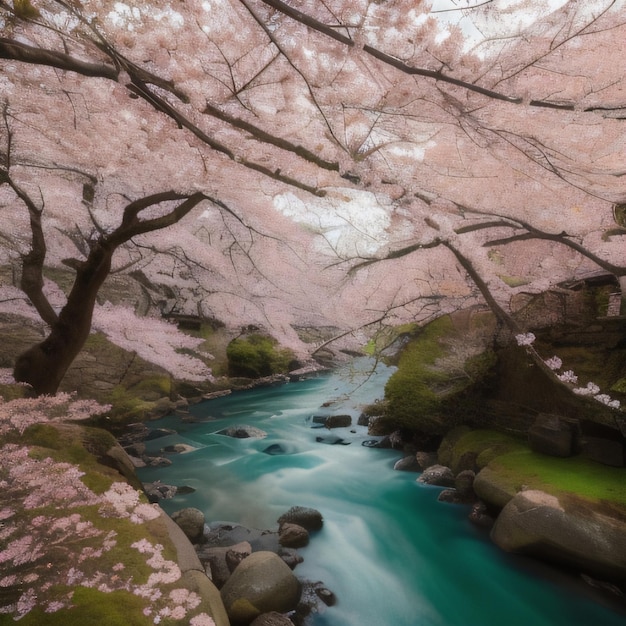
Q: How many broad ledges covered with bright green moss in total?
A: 1